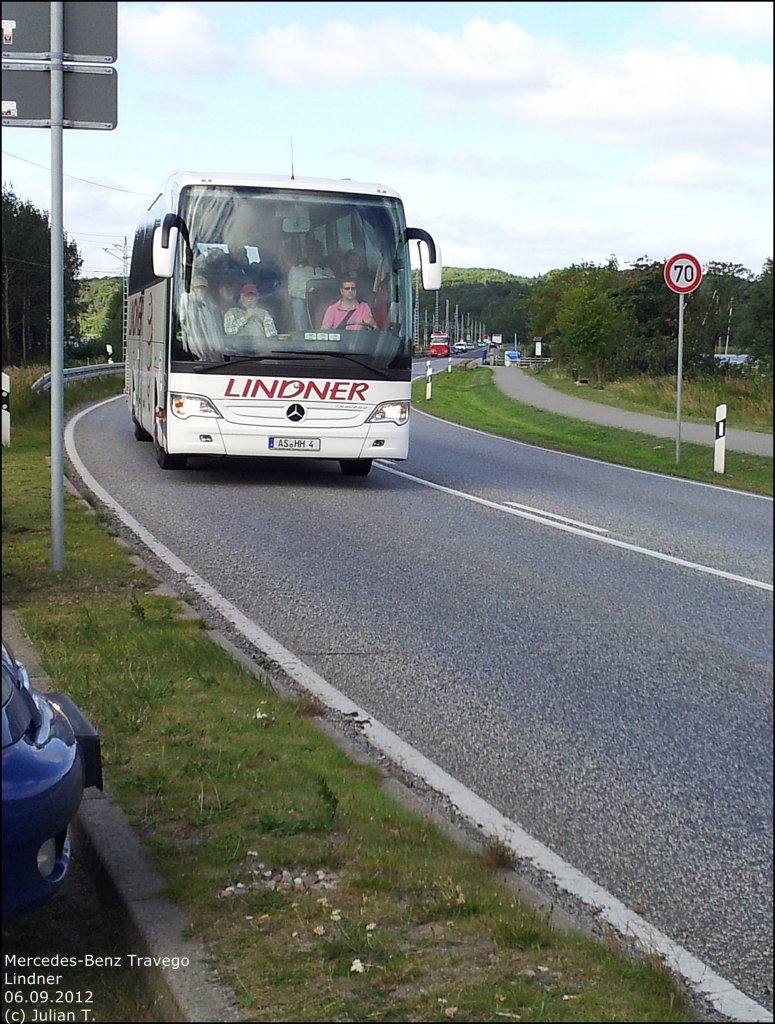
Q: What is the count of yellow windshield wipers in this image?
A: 0